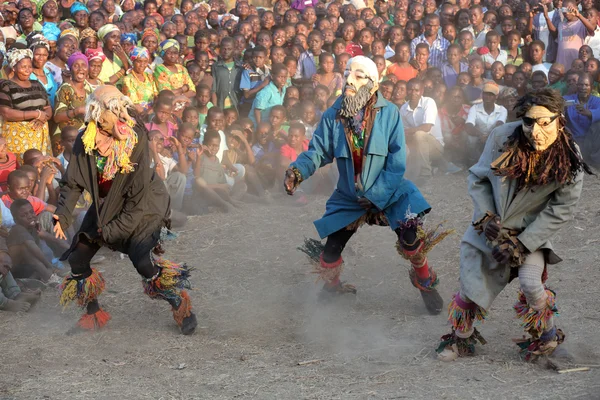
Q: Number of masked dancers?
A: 3